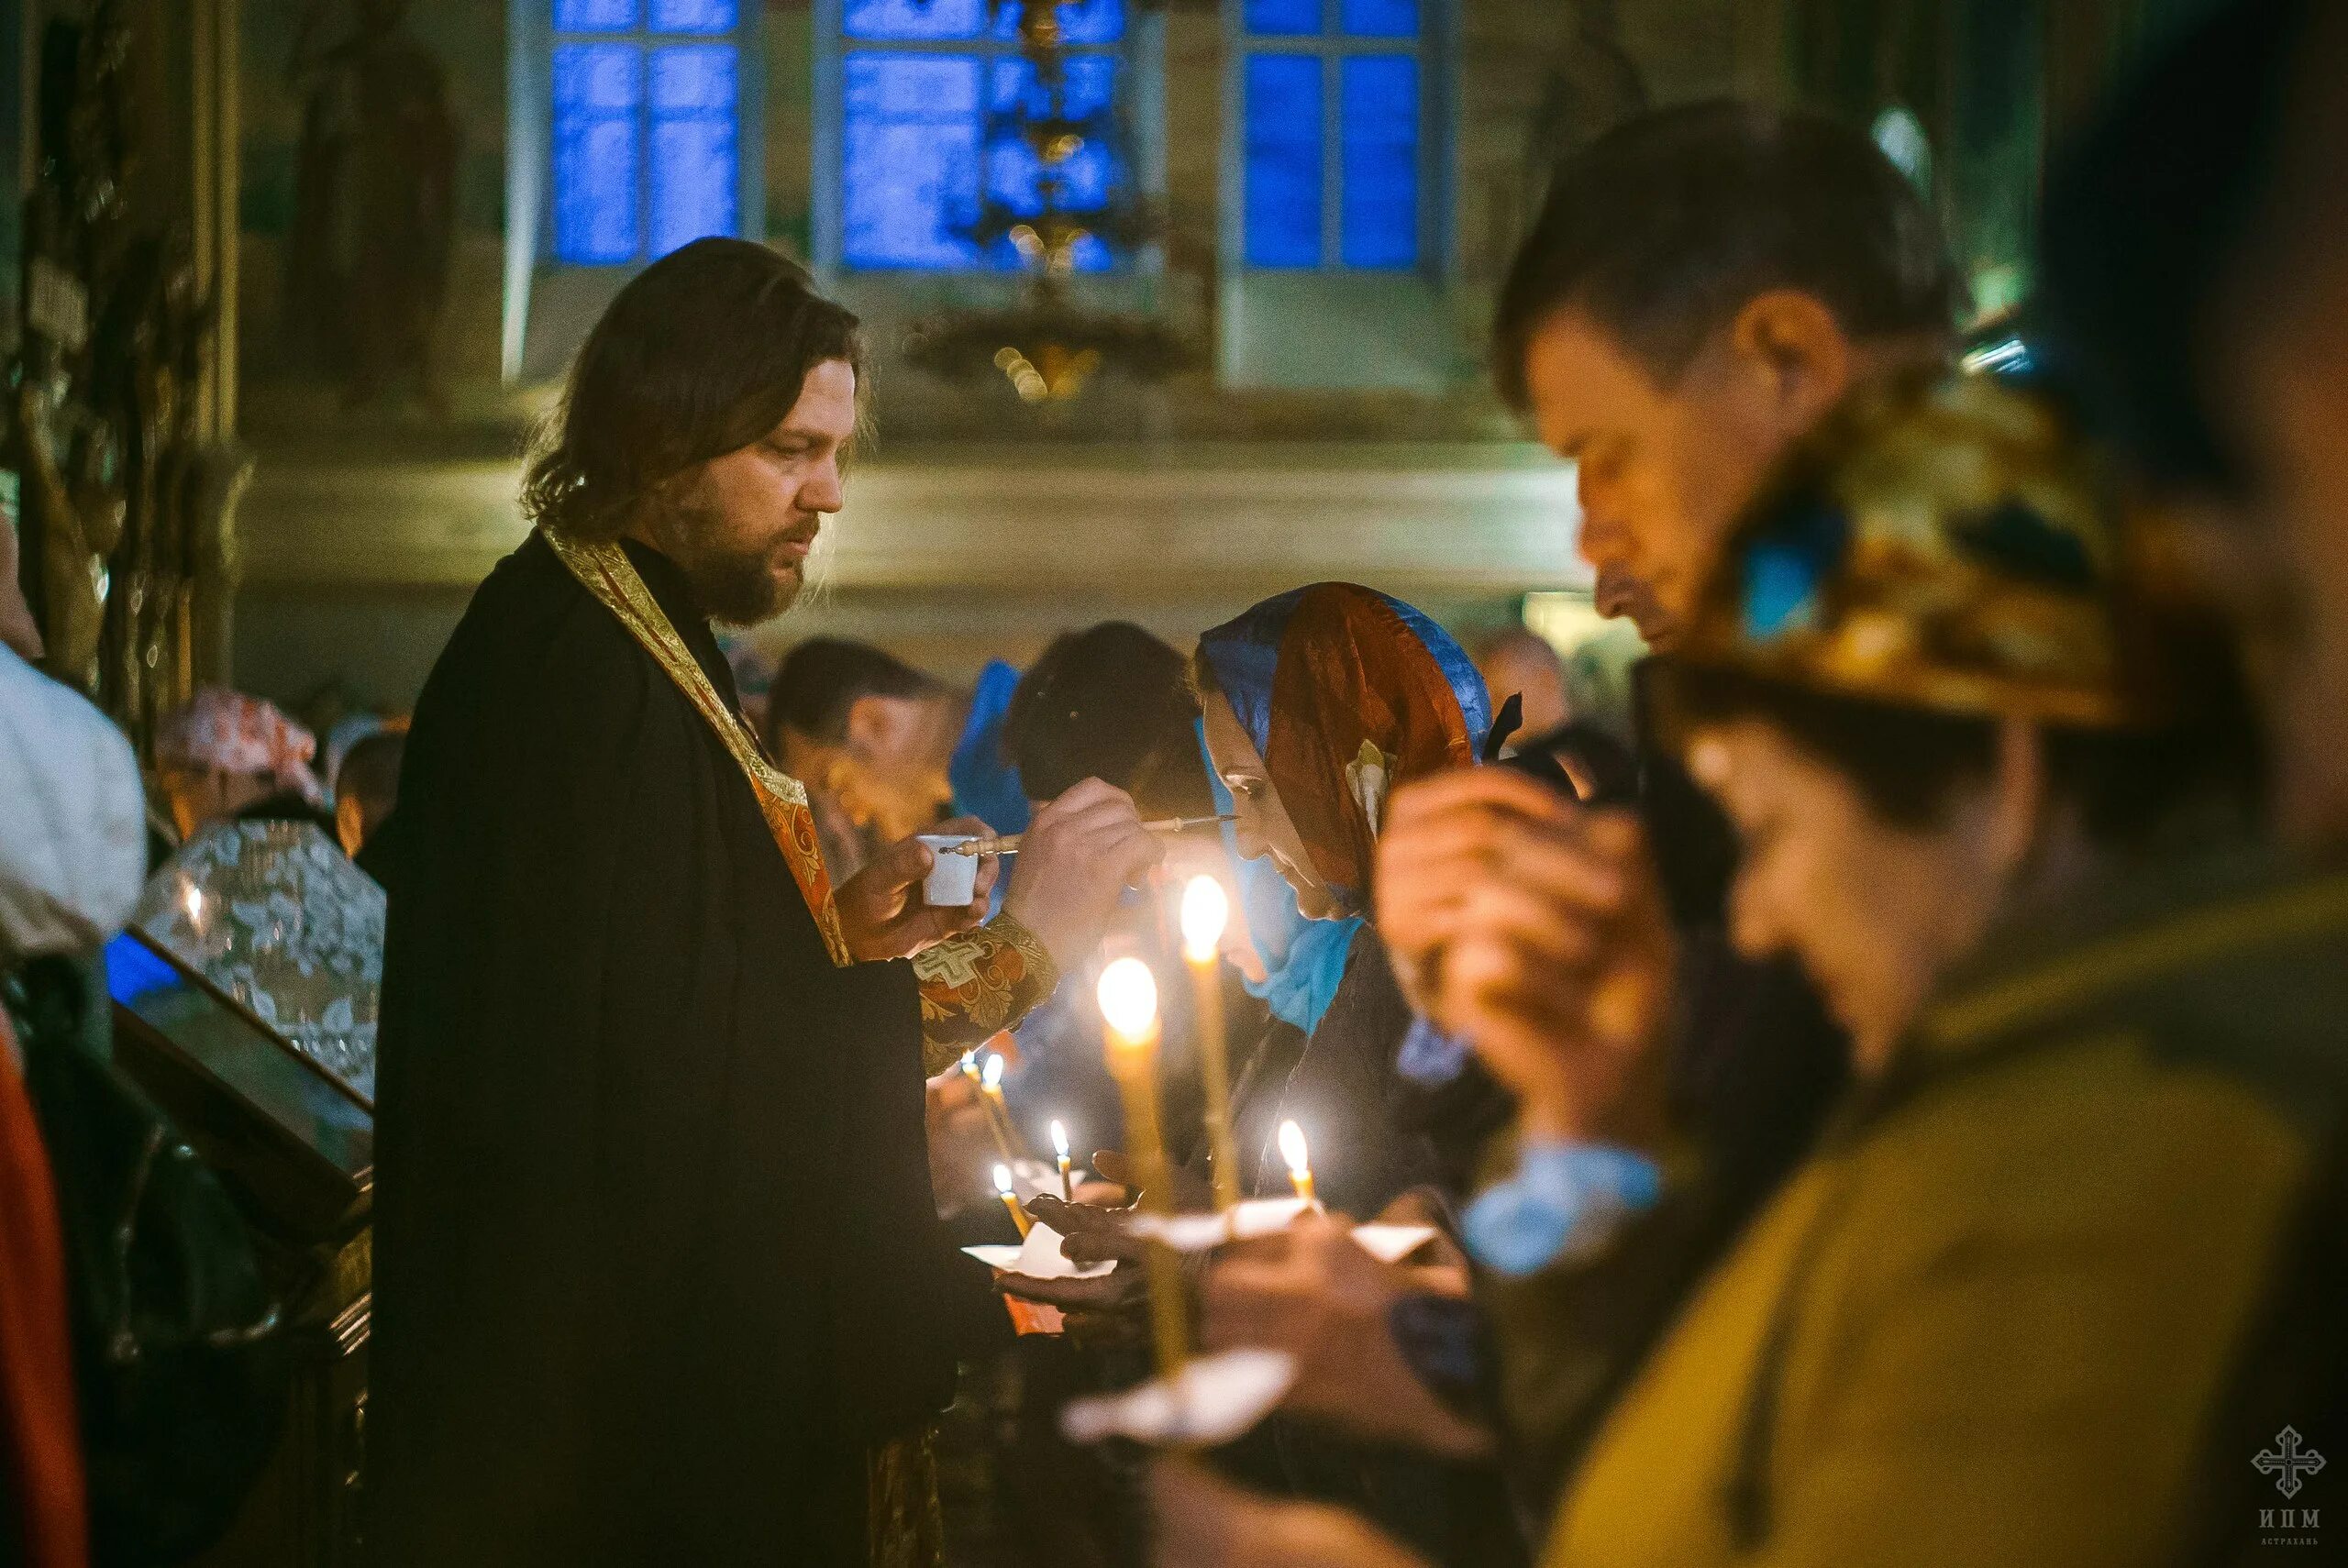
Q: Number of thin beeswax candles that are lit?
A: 7